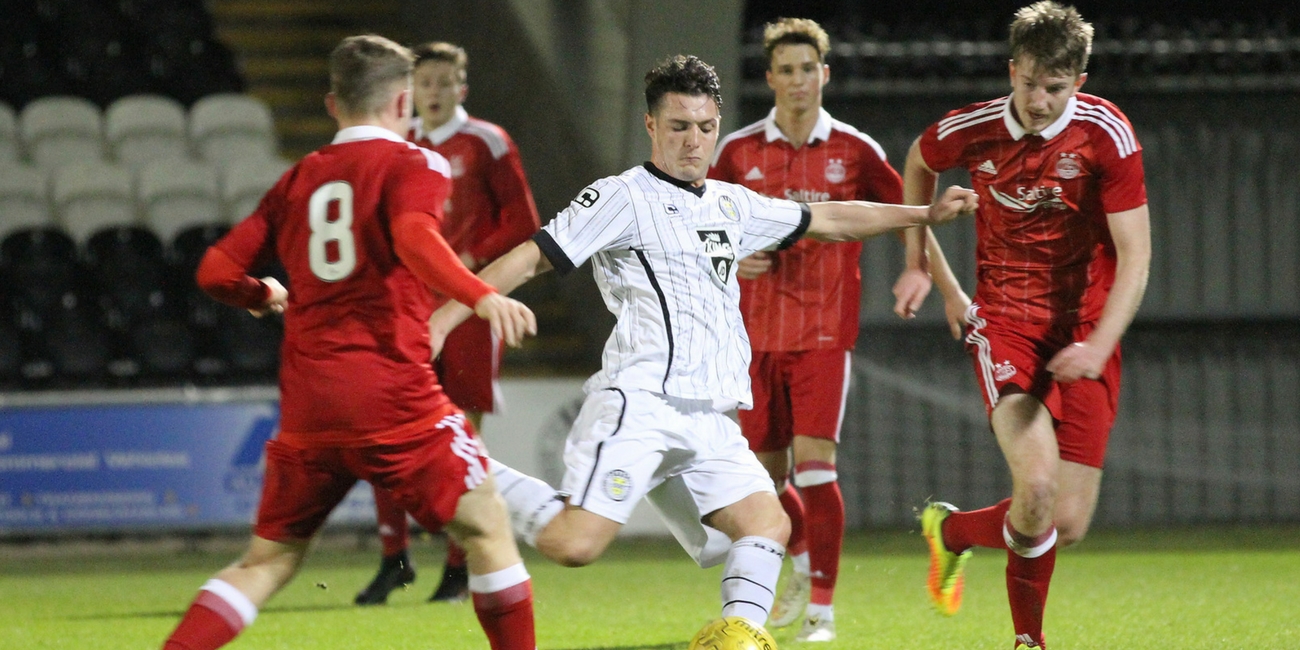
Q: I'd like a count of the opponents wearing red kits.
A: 4